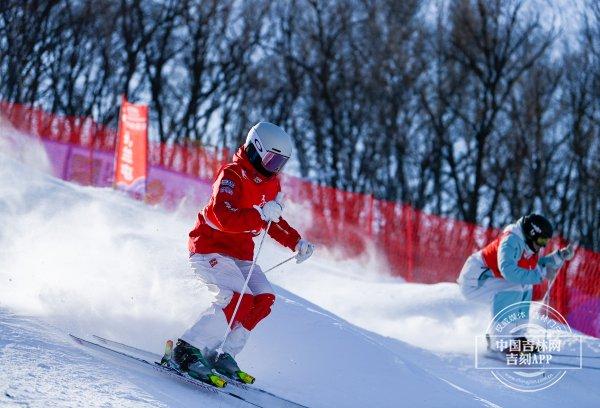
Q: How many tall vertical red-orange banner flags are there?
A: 1